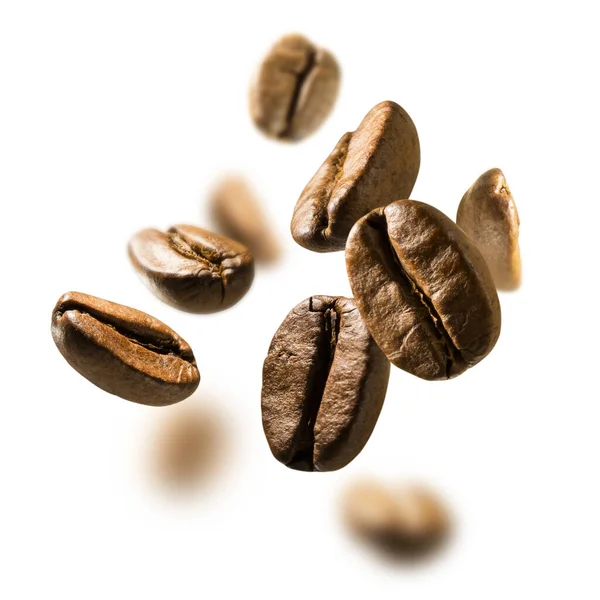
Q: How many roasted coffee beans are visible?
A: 10